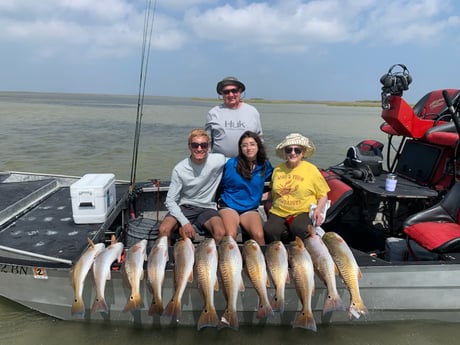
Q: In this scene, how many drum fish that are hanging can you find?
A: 12